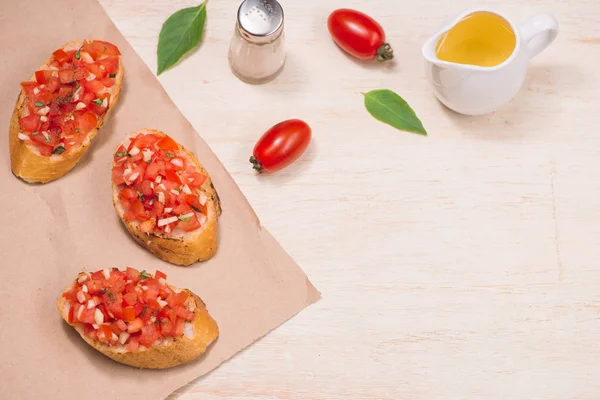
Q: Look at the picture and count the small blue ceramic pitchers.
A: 0